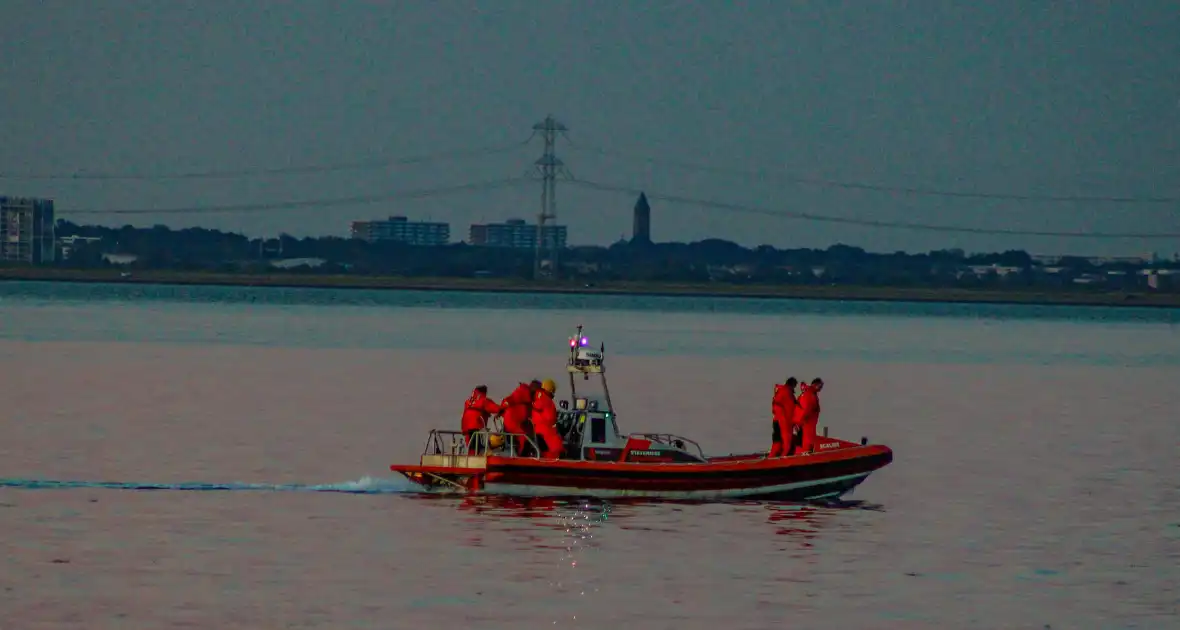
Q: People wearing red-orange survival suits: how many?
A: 5